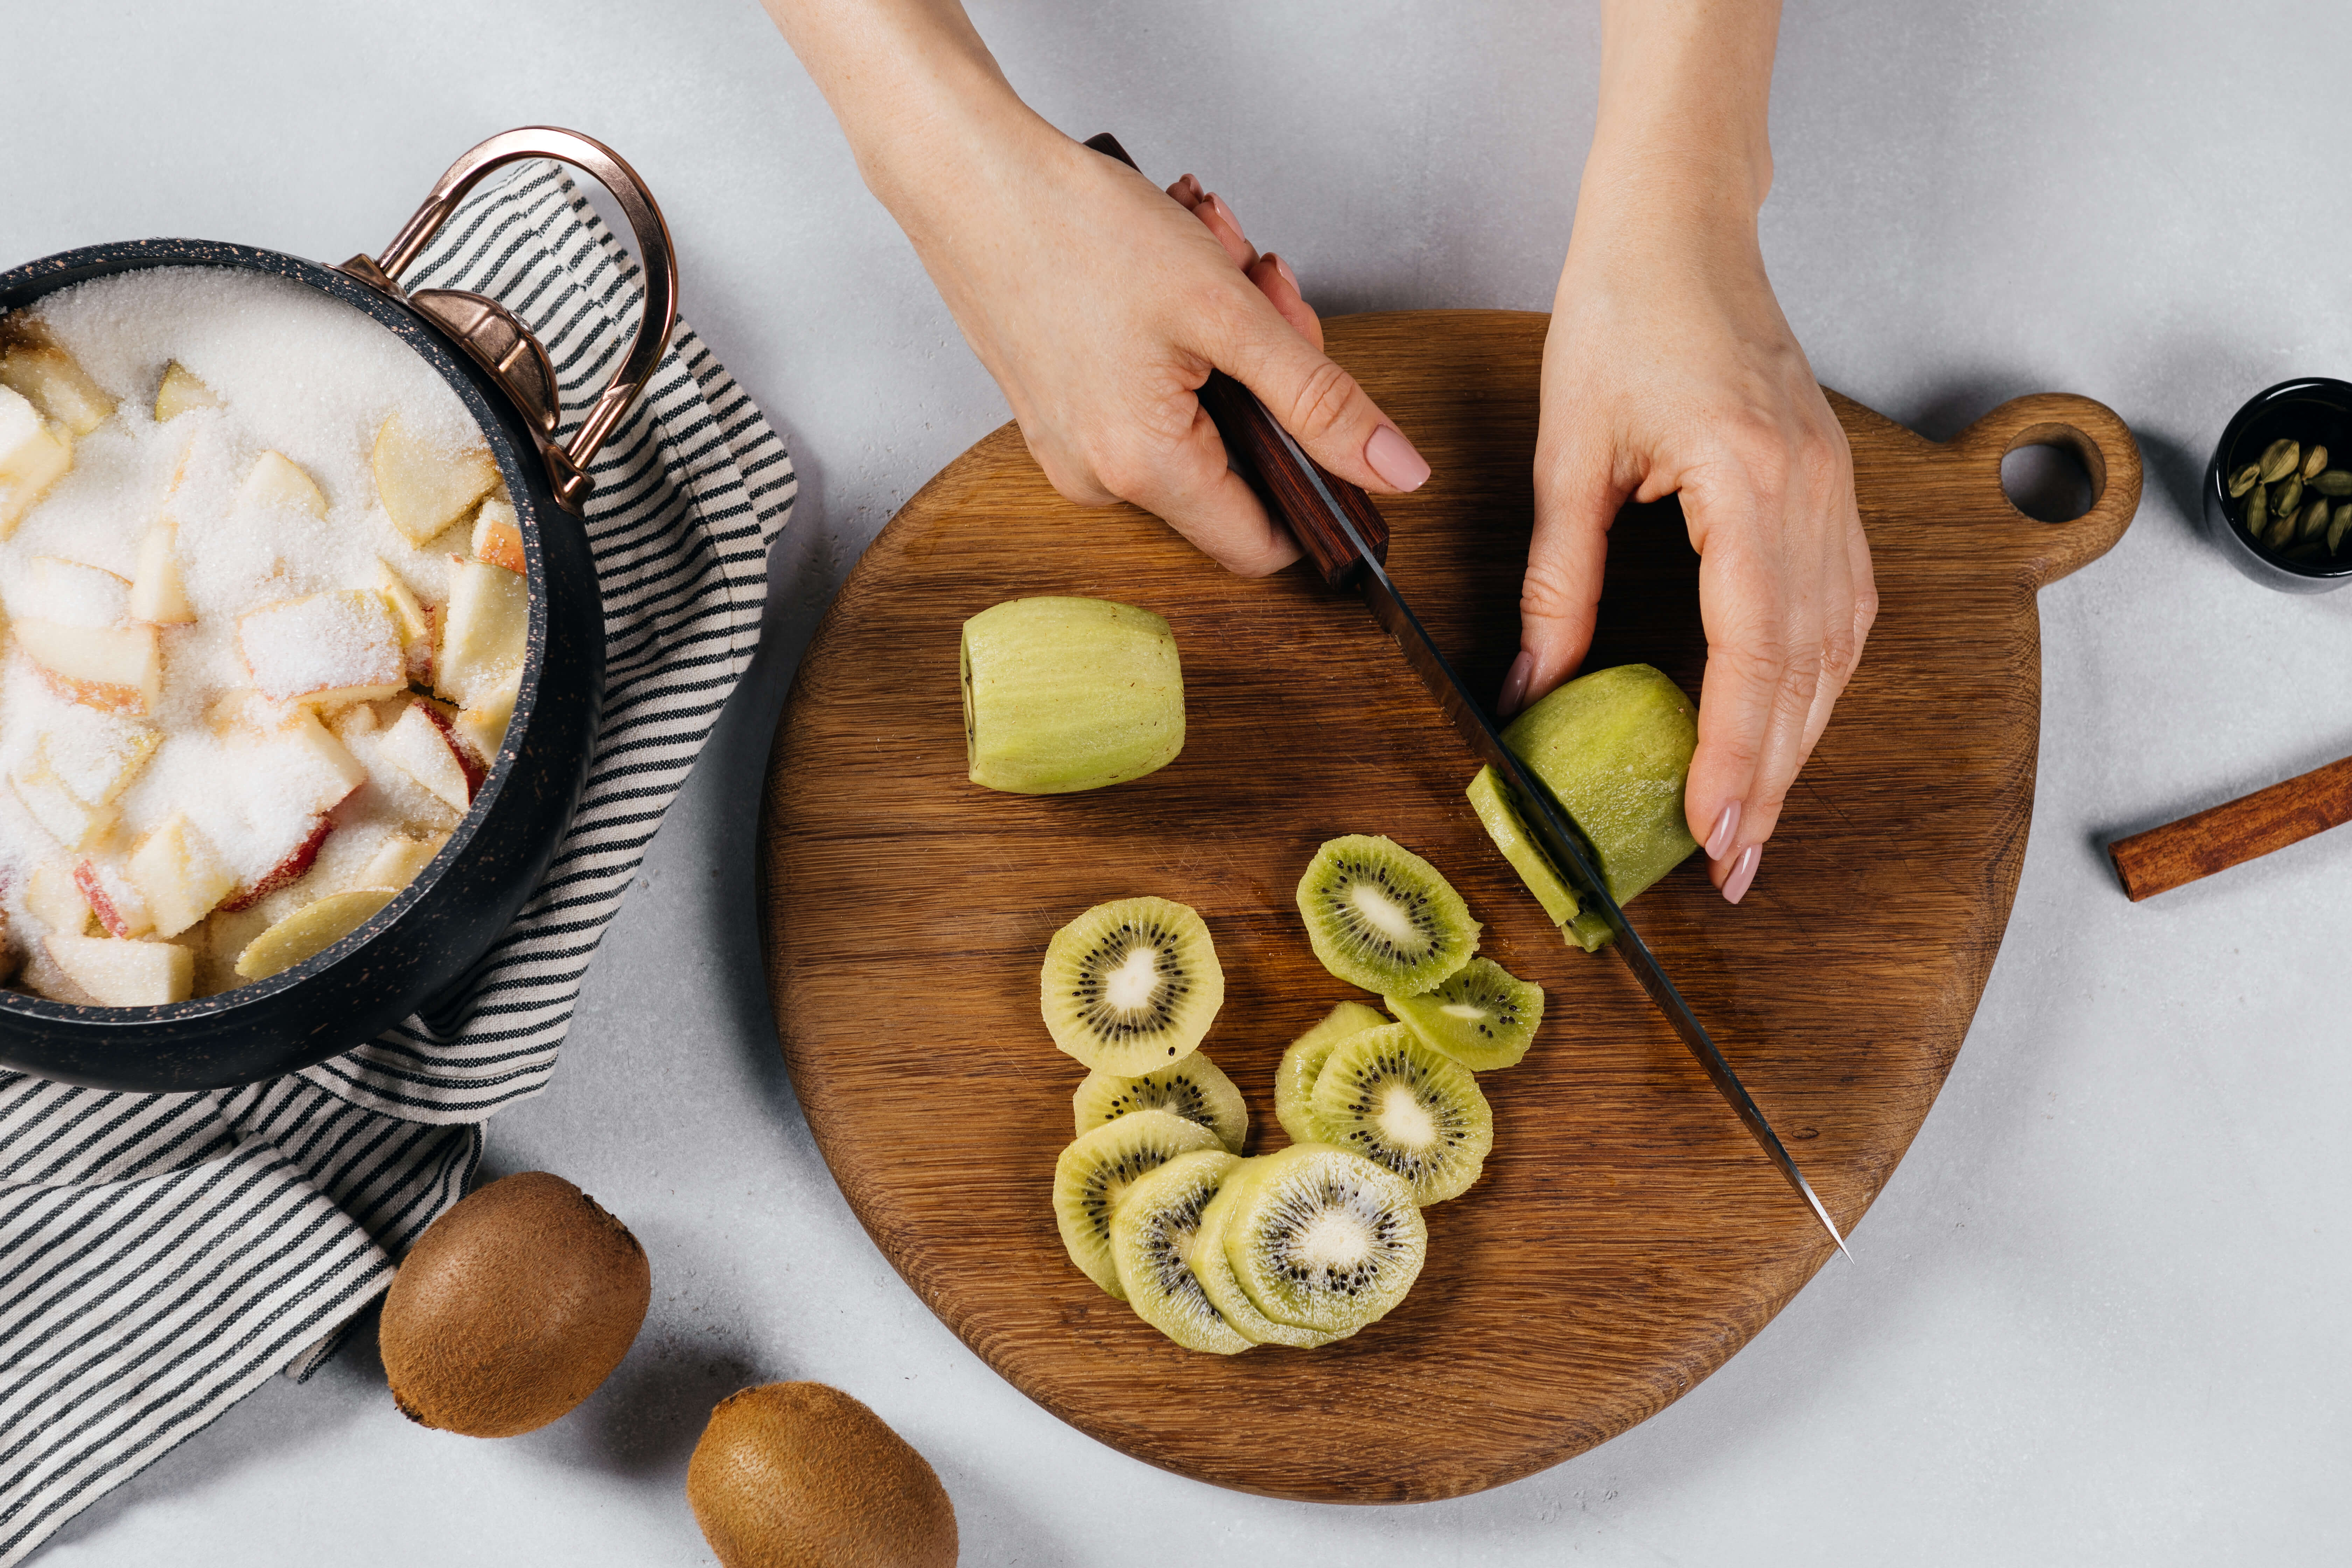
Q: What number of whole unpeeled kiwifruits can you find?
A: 2